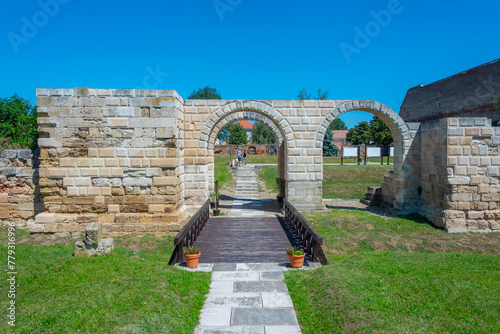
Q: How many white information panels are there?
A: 3